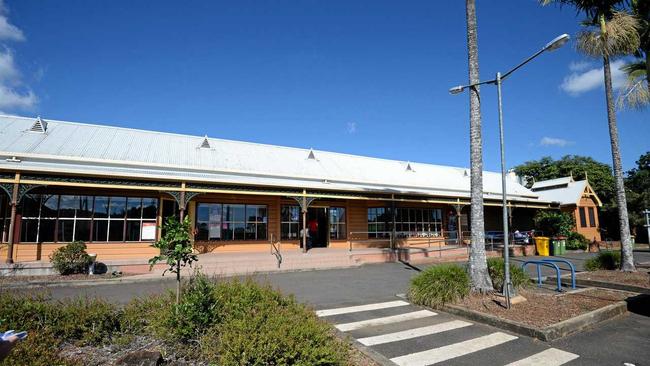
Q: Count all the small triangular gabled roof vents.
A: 5